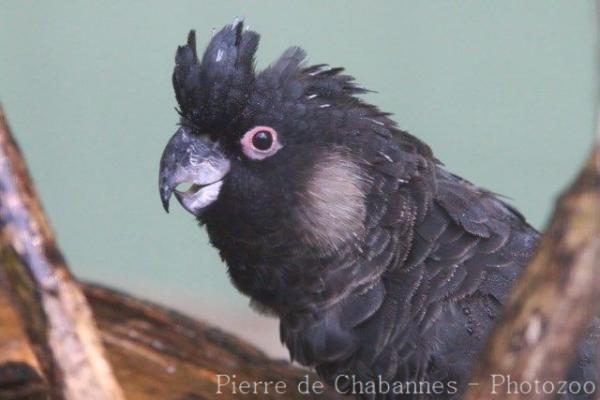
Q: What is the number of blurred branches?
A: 3